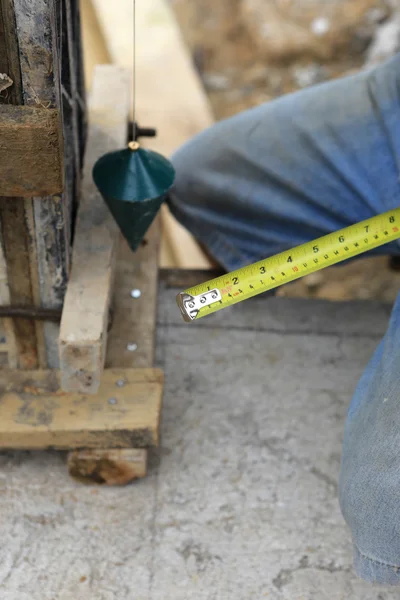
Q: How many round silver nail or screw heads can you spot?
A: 4